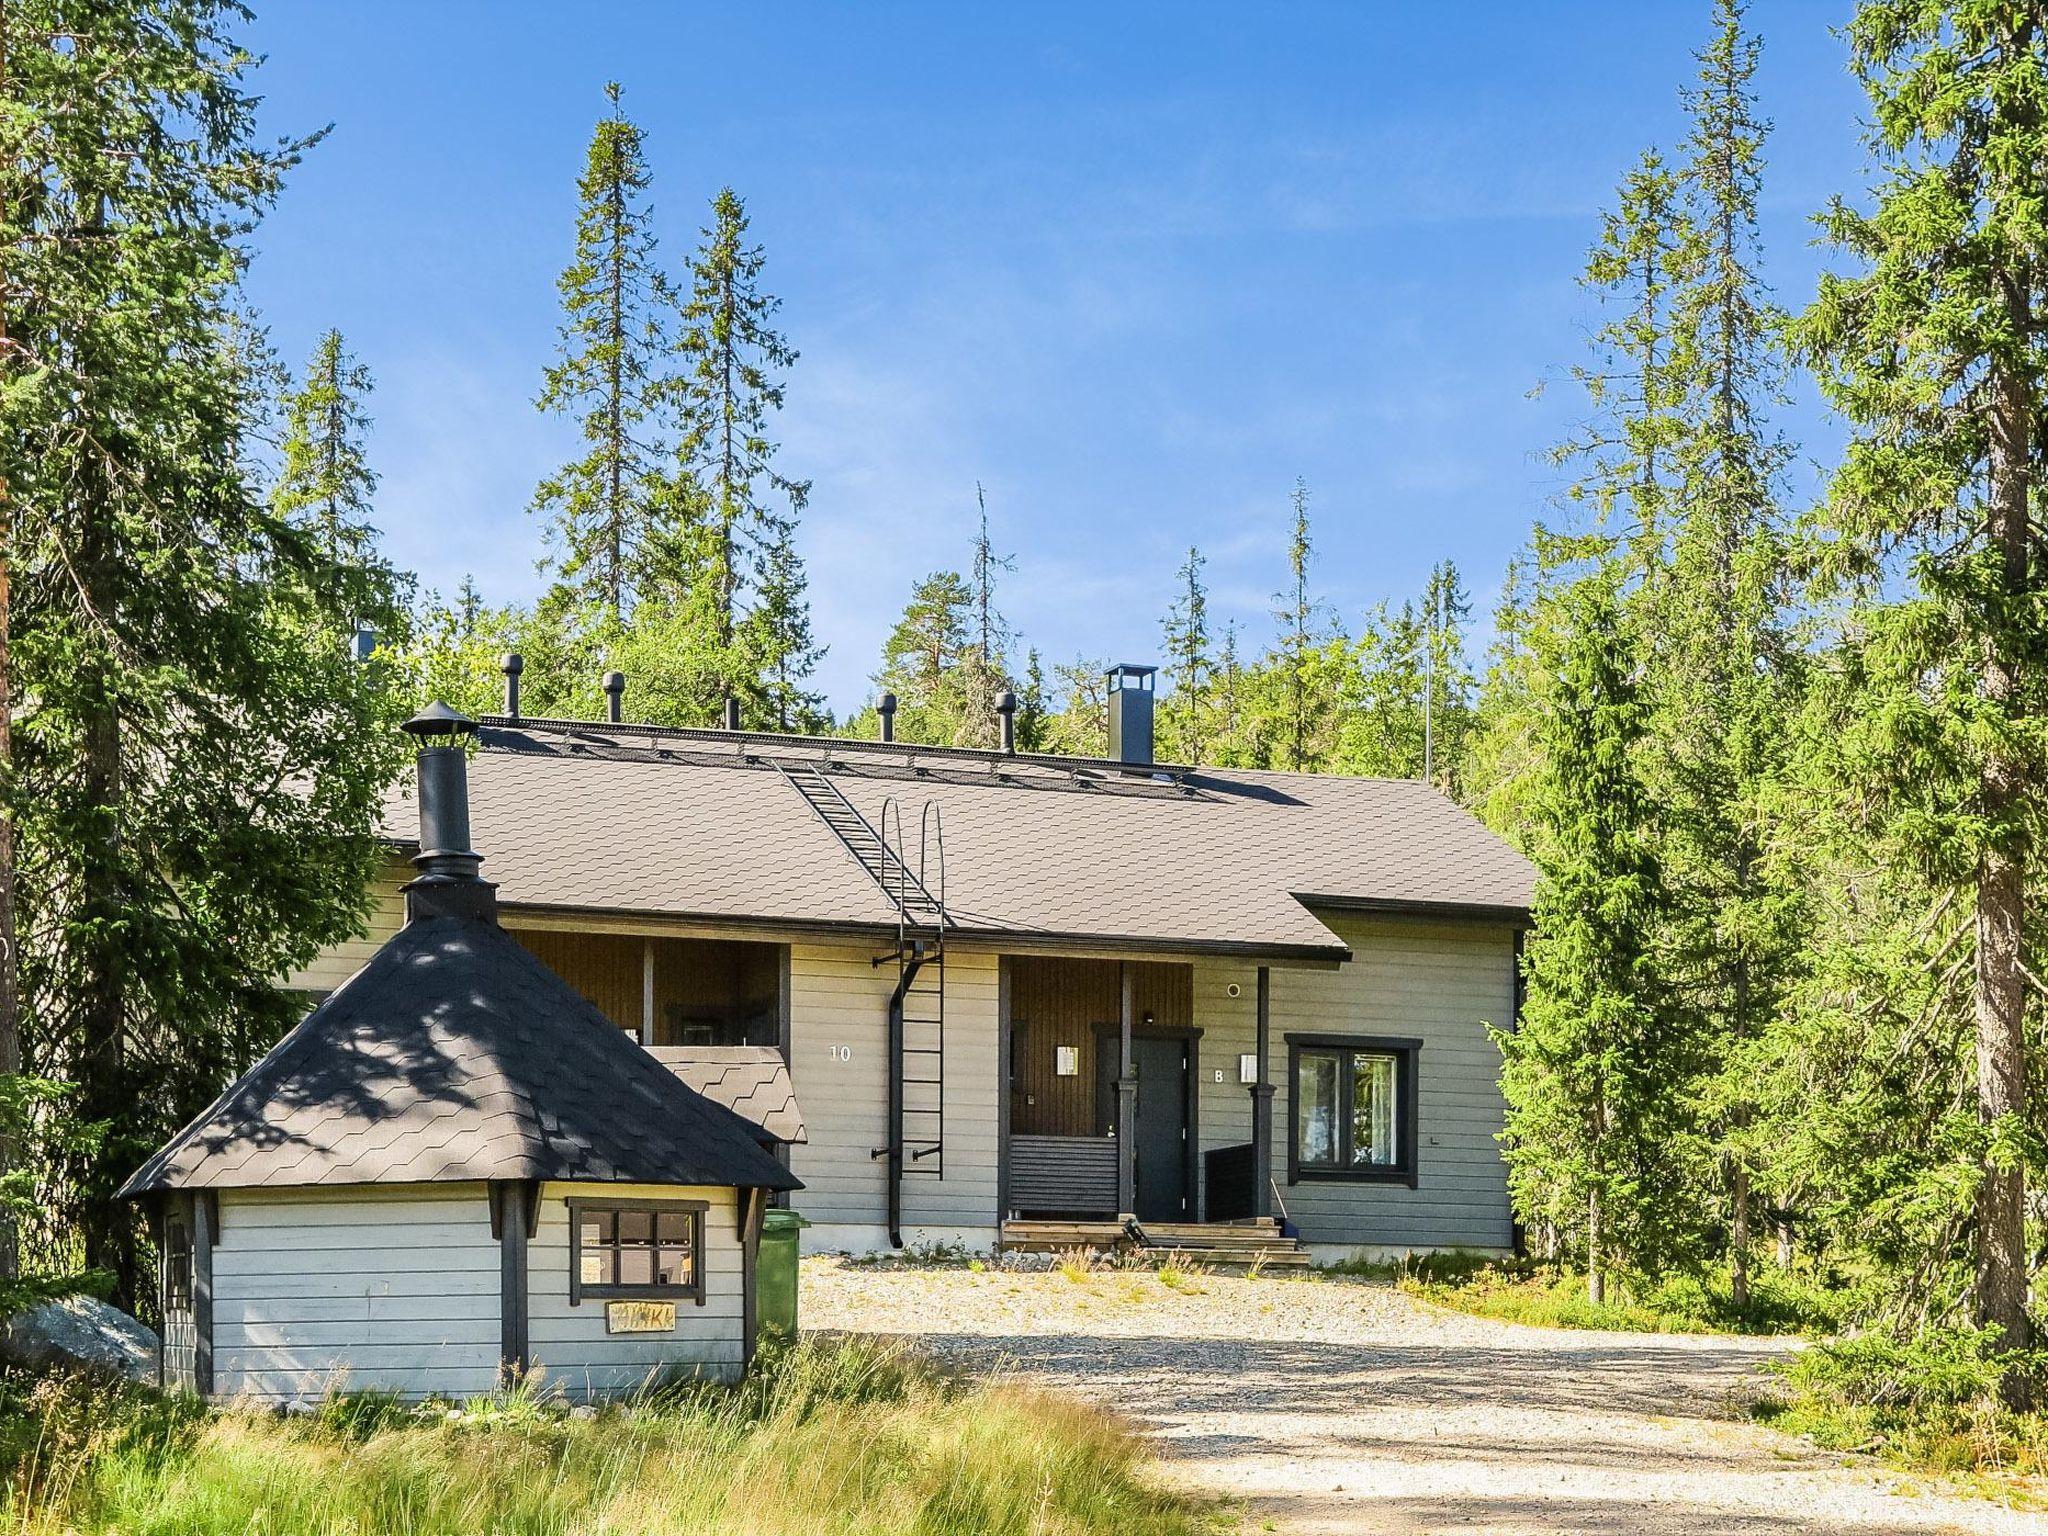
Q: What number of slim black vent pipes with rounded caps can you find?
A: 4